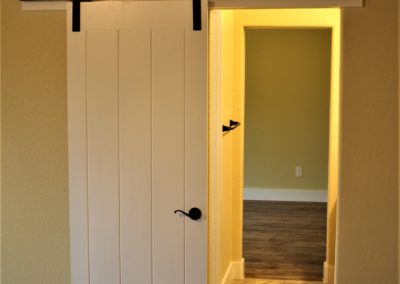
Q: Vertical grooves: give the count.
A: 4